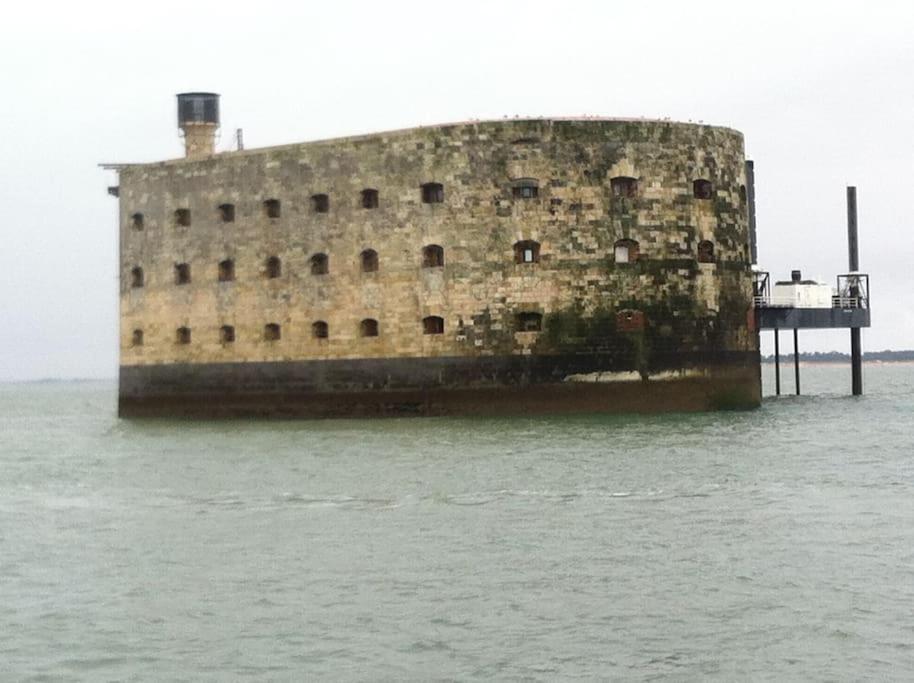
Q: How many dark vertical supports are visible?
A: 3